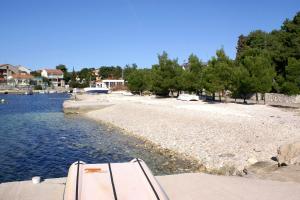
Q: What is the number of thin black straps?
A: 3